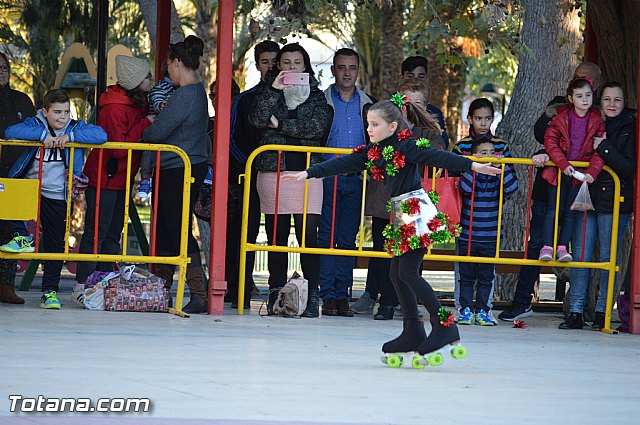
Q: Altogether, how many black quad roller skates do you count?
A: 2